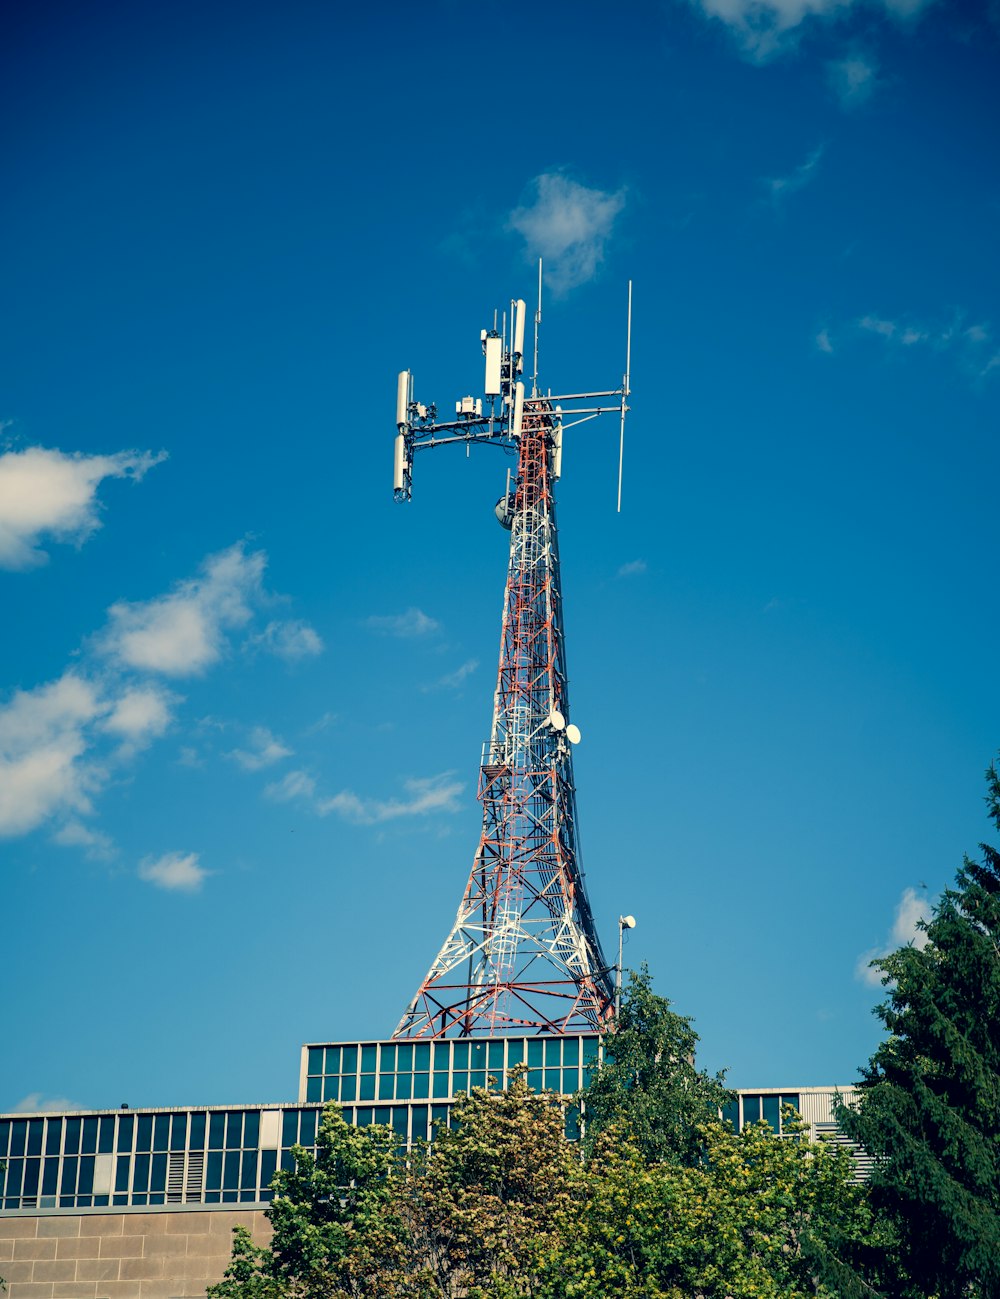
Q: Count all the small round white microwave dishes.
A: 3